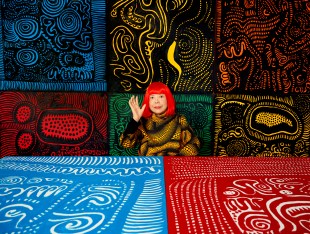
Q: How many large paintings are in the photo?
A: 8